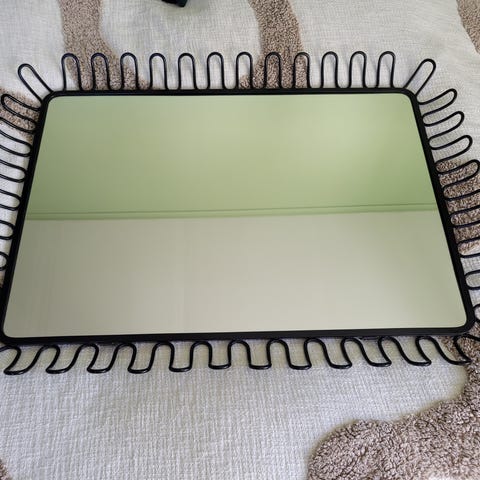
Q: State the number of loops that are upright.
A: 12